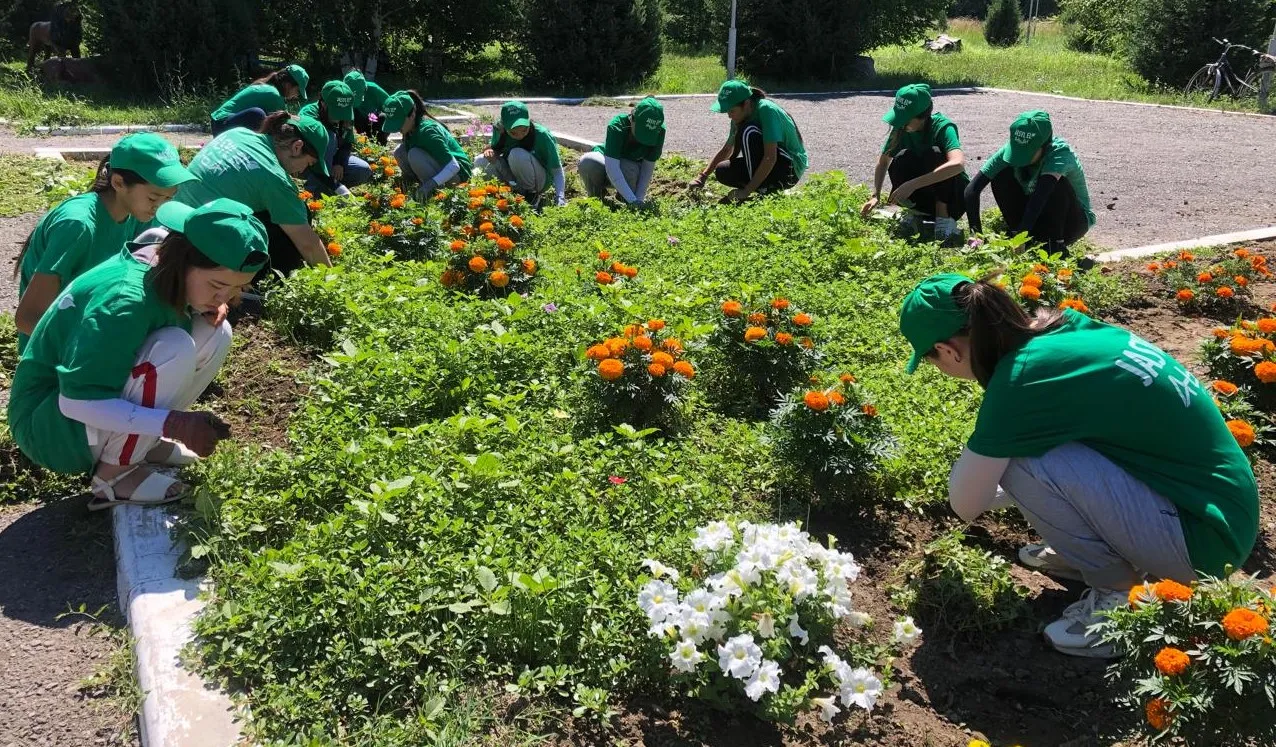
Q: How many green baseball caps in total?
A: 13